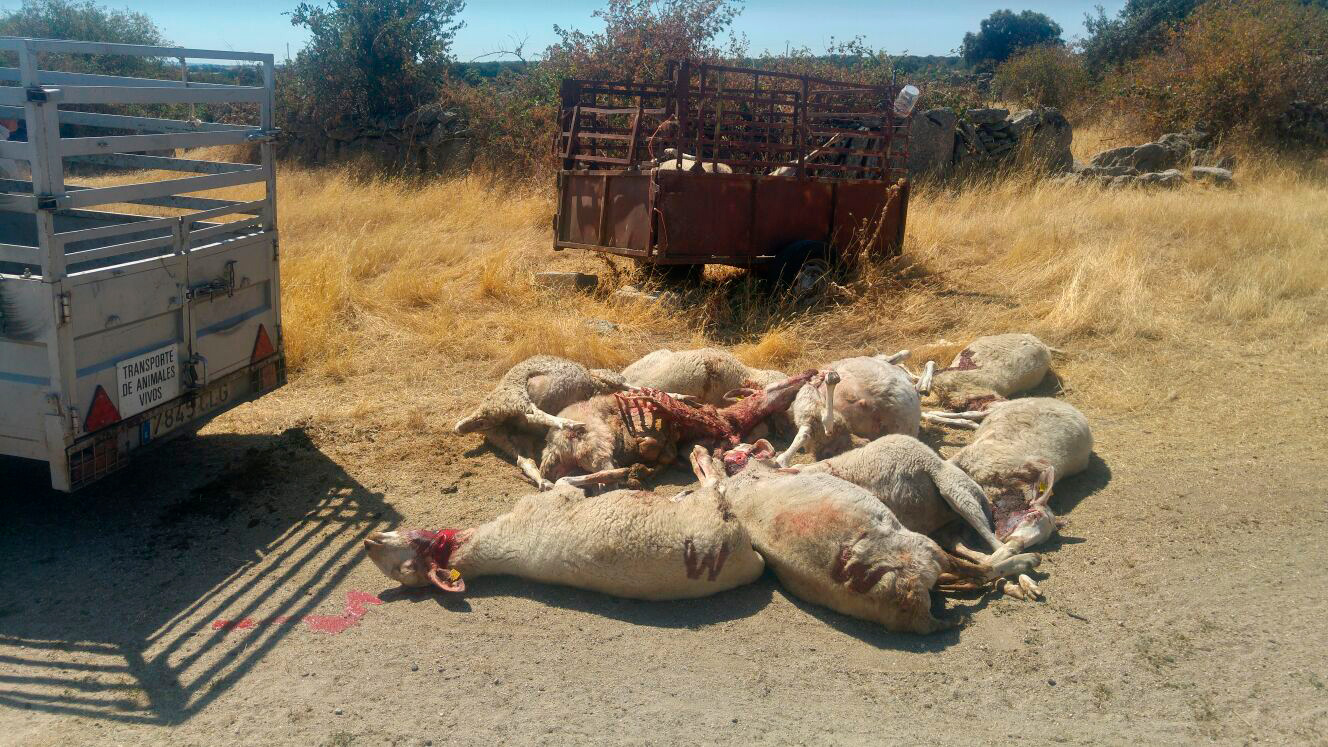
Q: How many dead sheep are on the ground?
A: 9